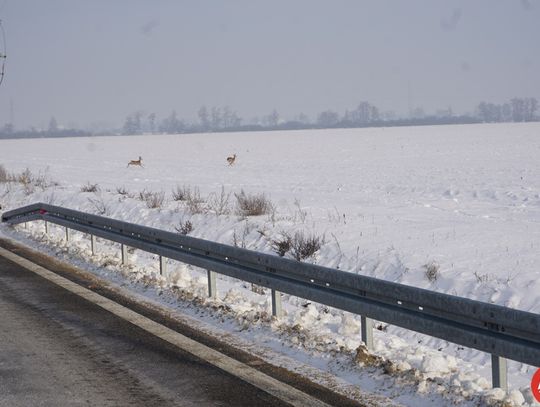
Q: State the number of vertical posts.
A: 10